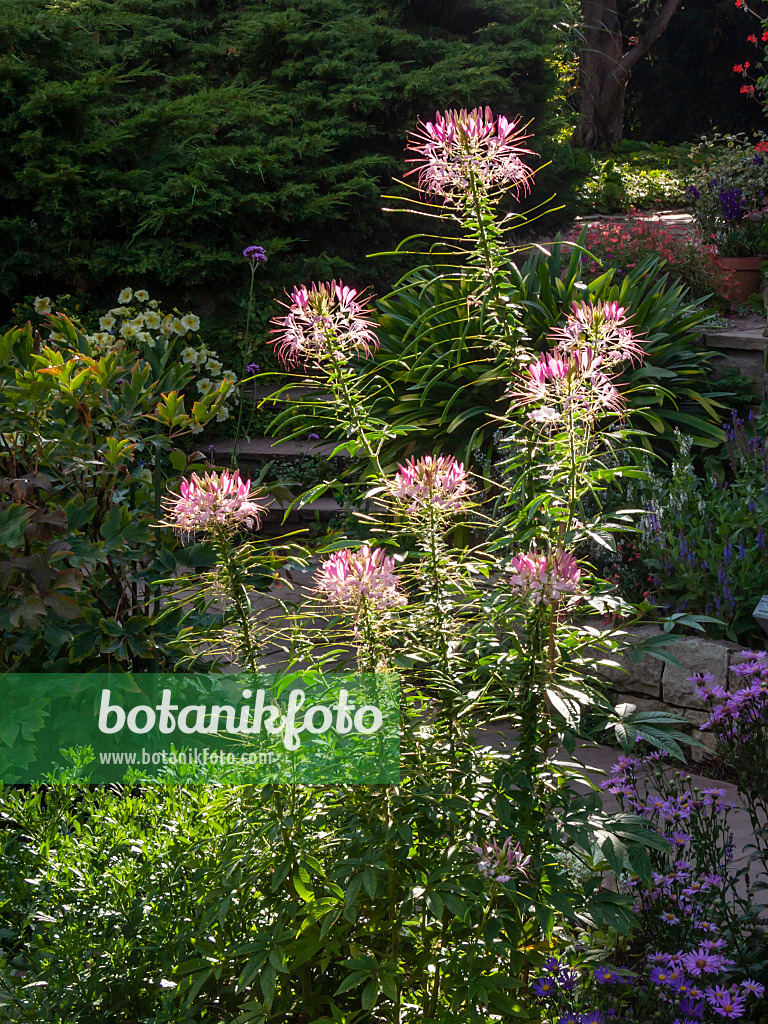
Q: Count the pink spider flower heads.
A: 9